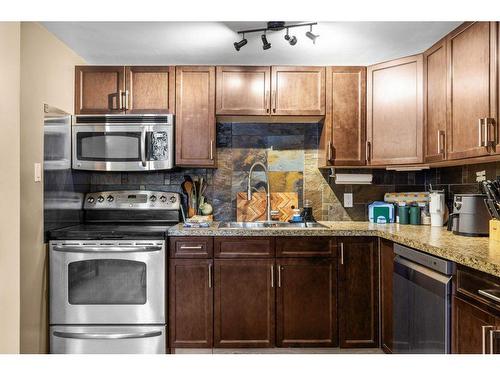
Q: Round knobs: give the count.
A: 6